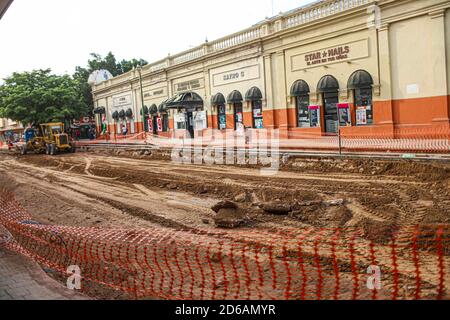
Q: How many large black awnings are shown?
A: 1